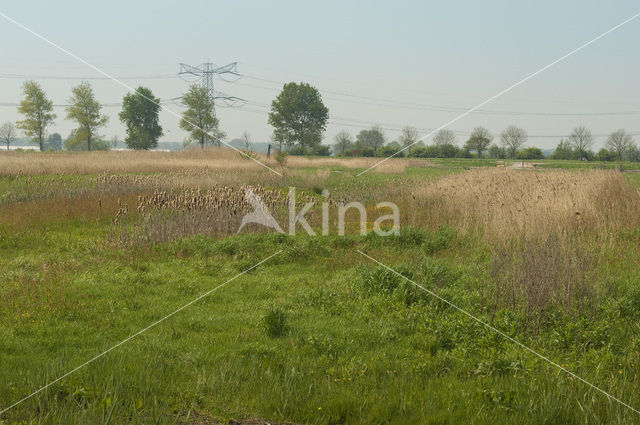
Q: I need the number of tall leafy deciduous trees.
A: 5